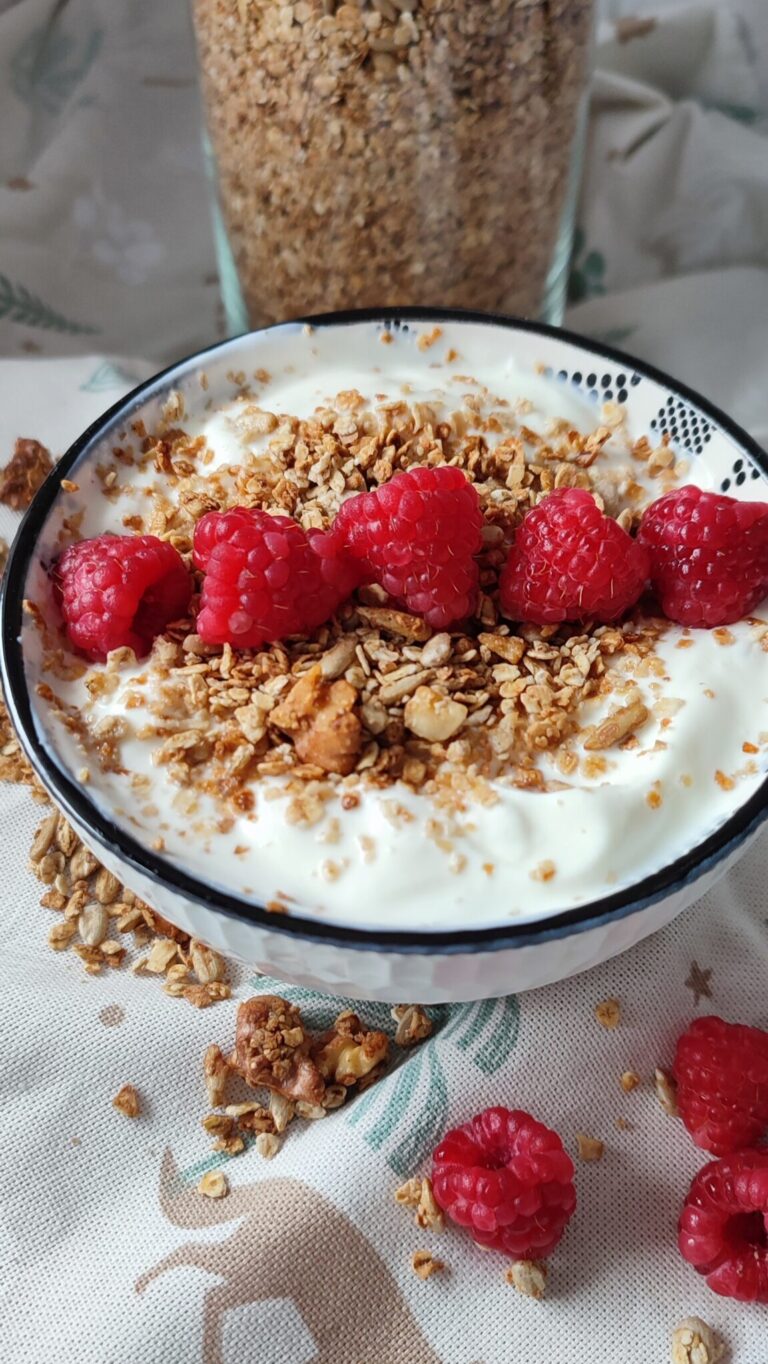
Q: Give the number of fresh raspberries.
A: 8